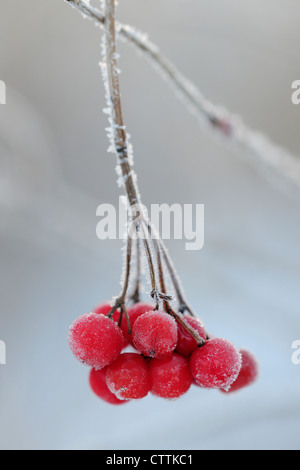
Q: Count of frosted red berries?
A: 10